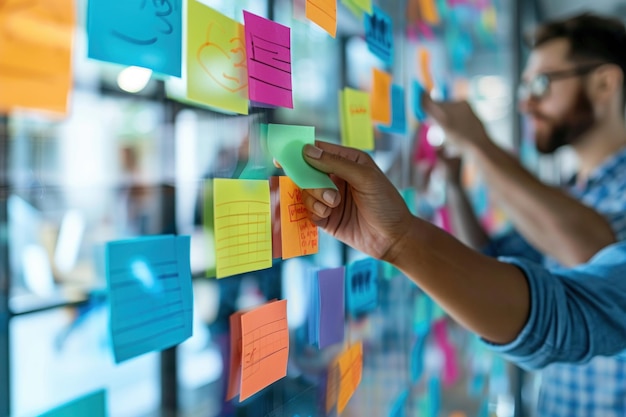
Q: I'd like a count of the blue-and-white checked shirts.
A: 1